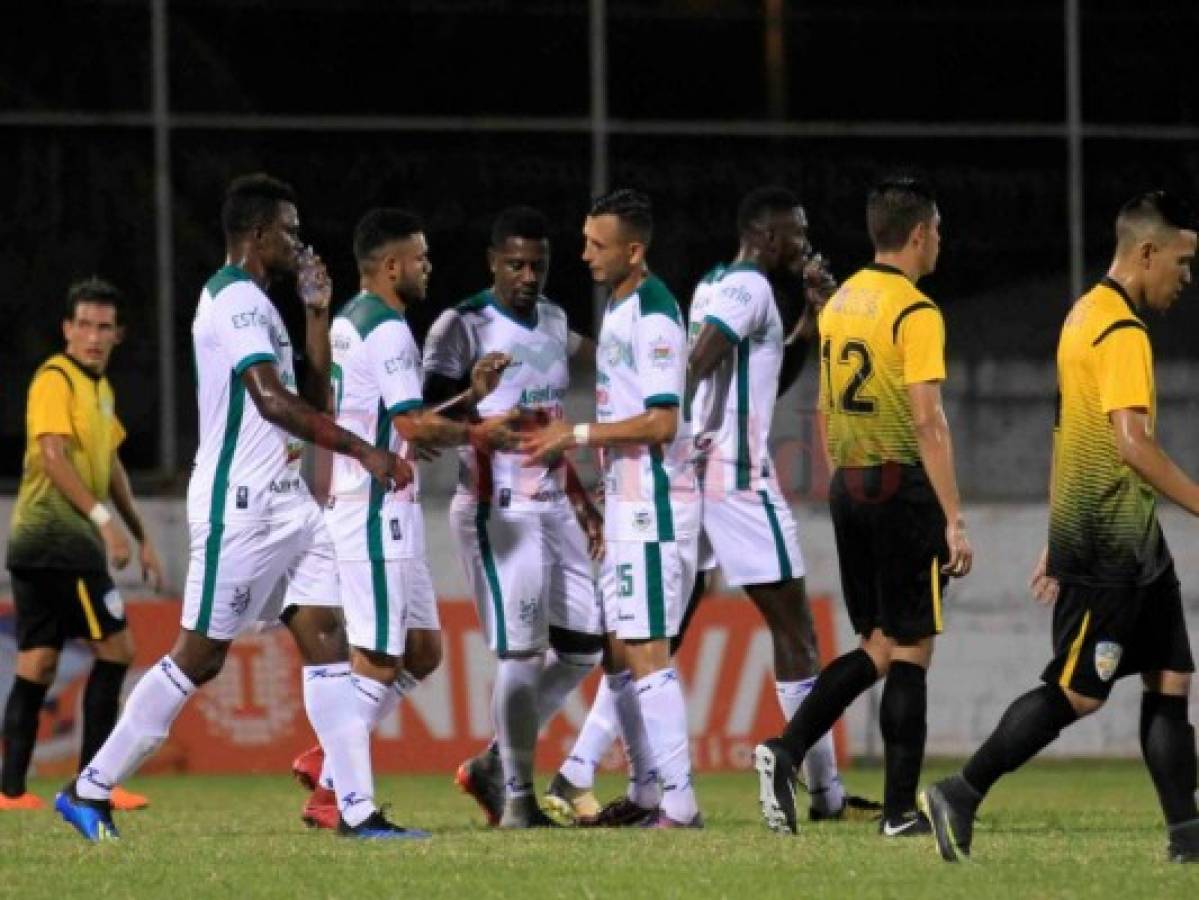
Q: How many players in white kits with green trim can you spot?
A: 5